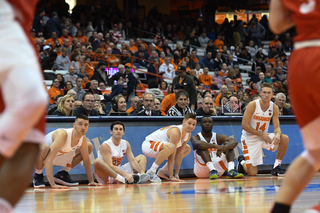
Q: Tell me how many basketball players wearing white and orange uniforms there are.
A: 5